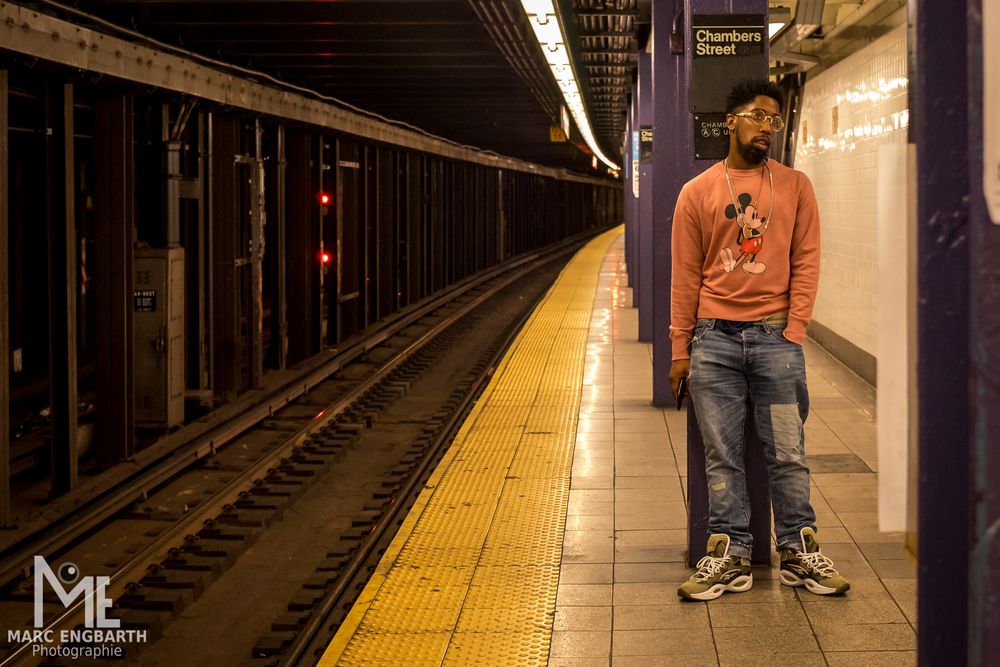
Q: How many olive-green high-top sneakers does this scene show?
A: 2